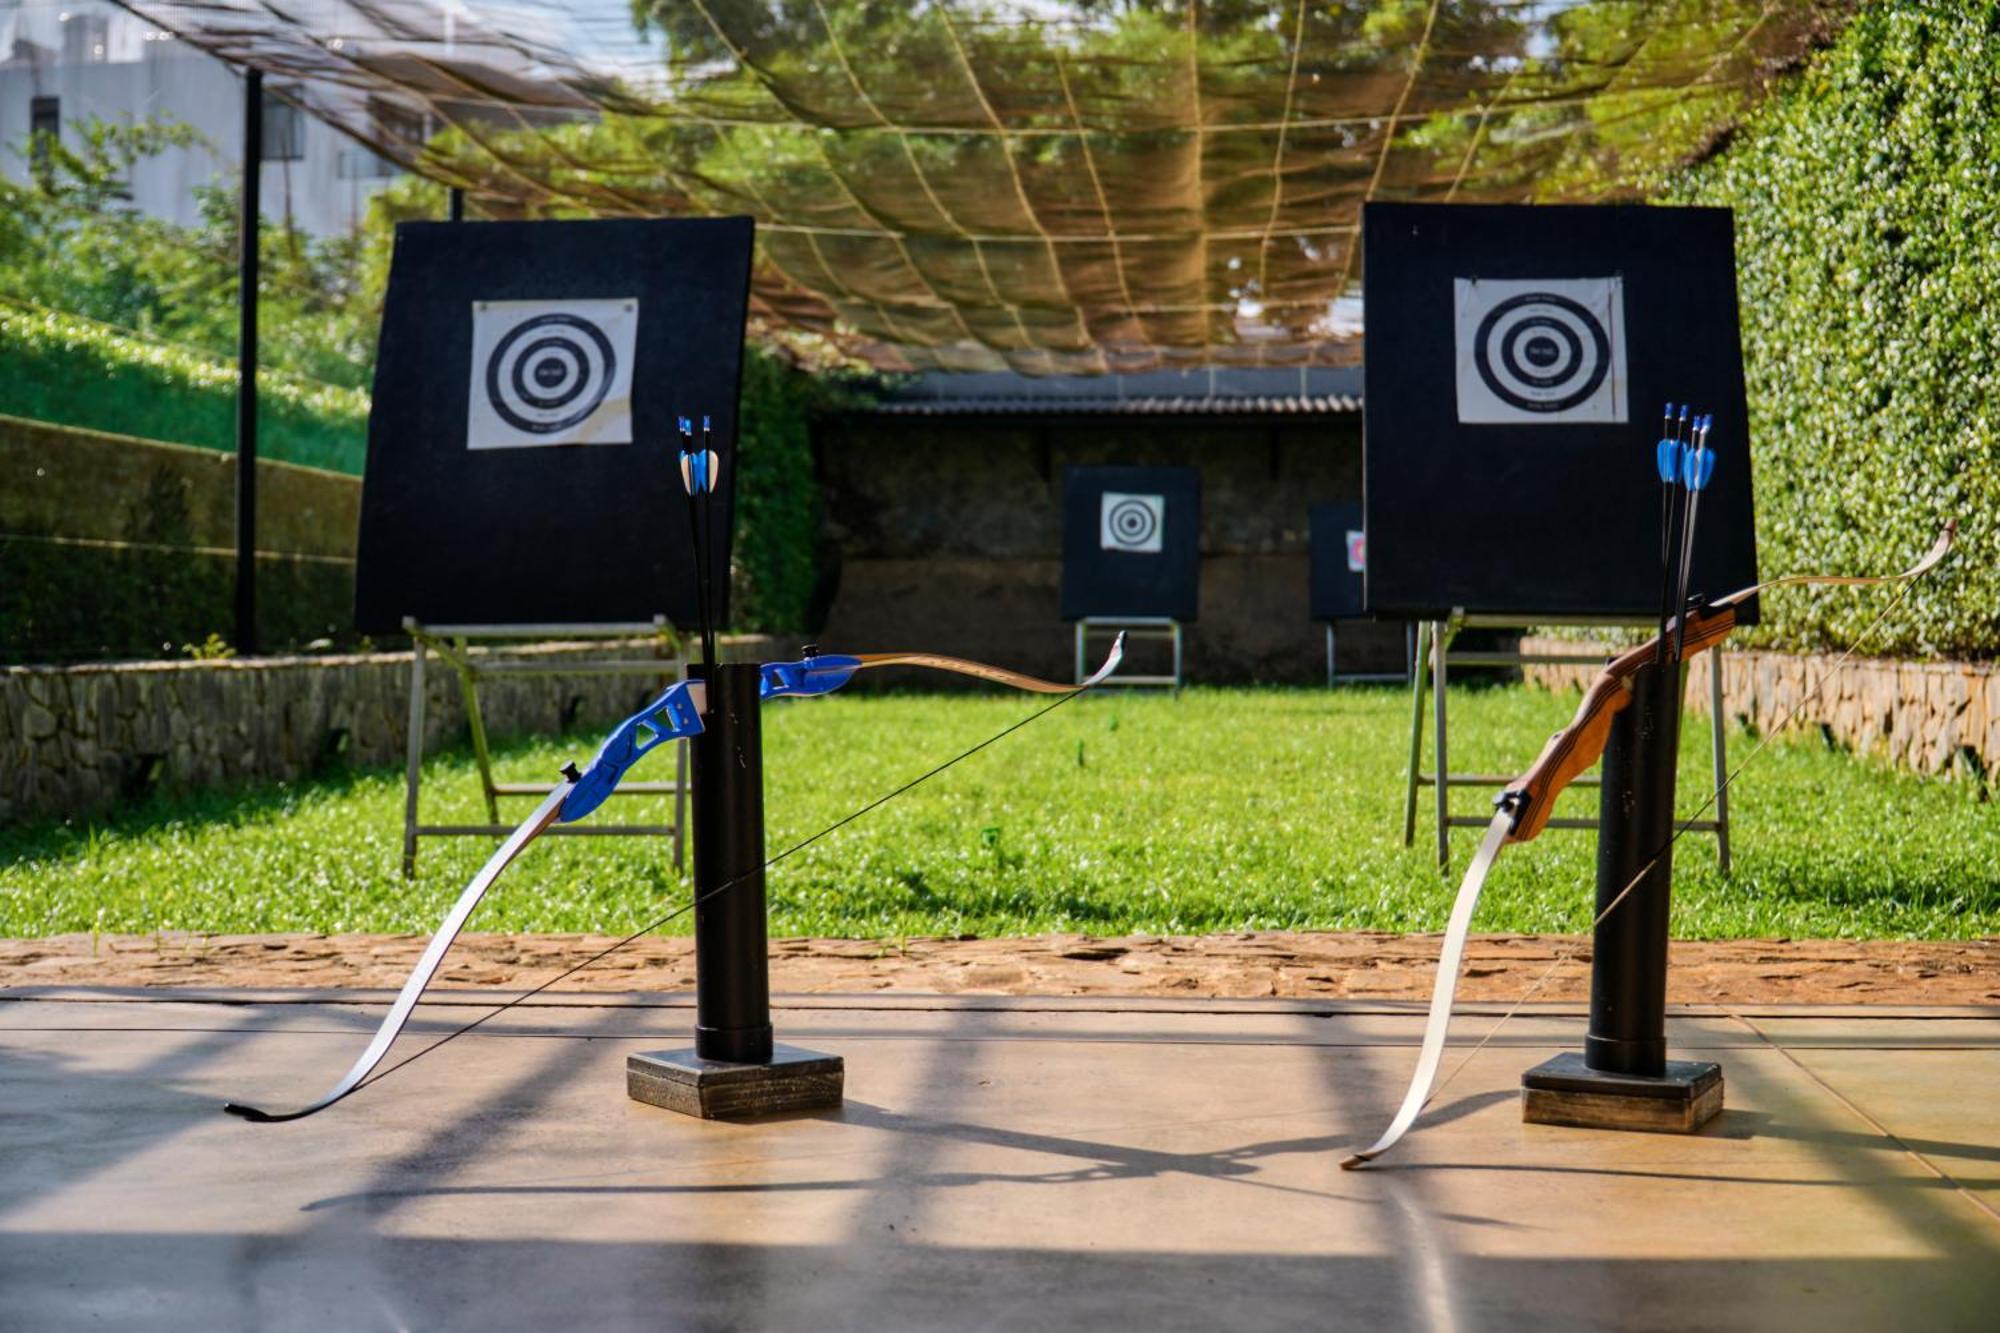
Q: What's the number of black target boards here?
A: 4